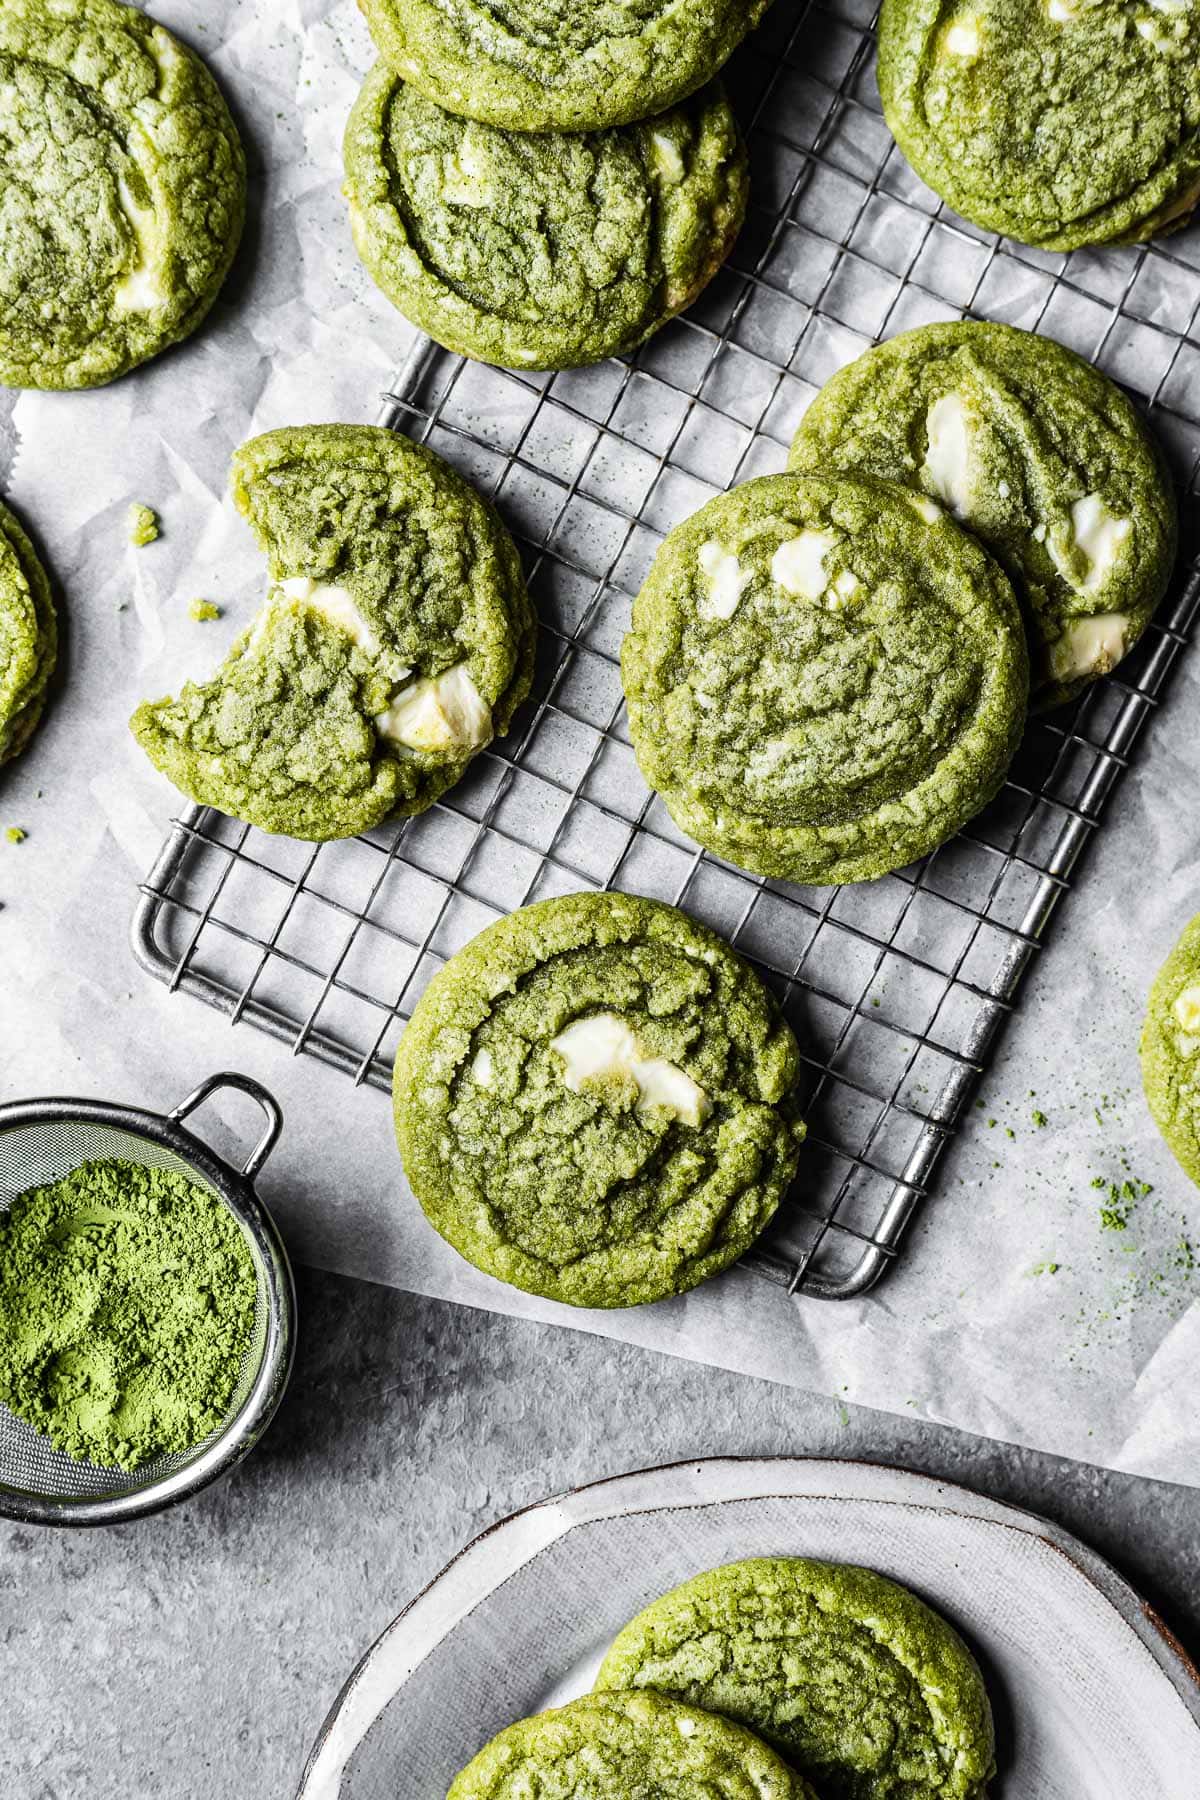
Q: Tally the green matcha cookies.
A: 12